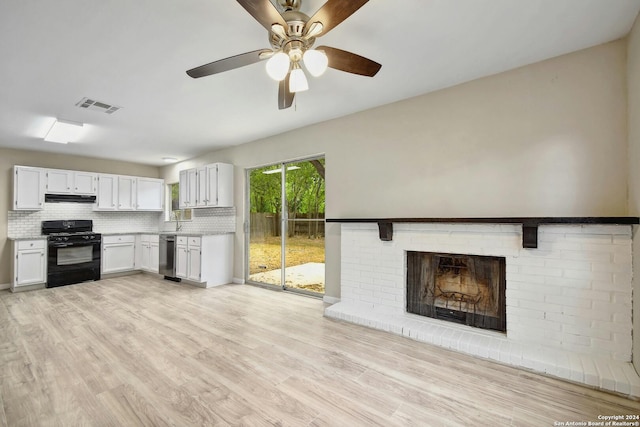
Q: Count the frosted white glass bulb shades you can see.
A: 3